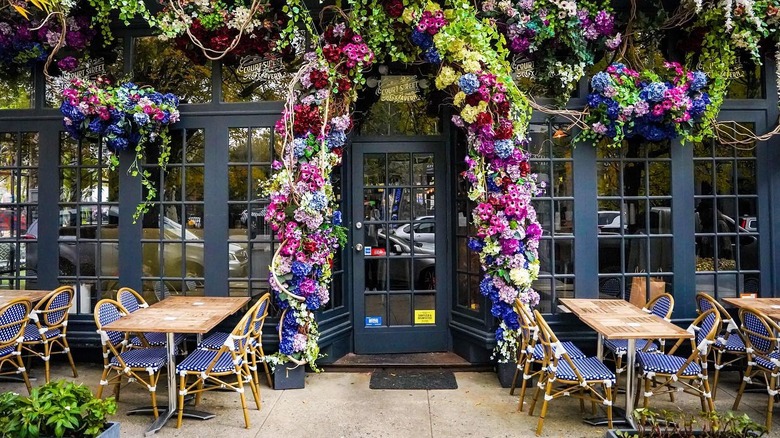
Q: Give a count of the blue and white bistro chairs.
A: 12